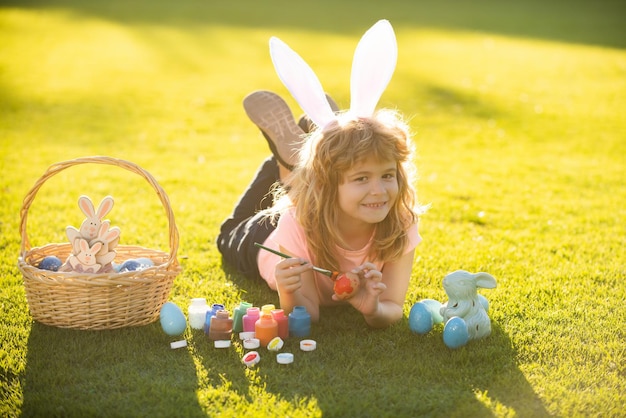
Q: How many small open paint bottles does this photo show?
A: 9